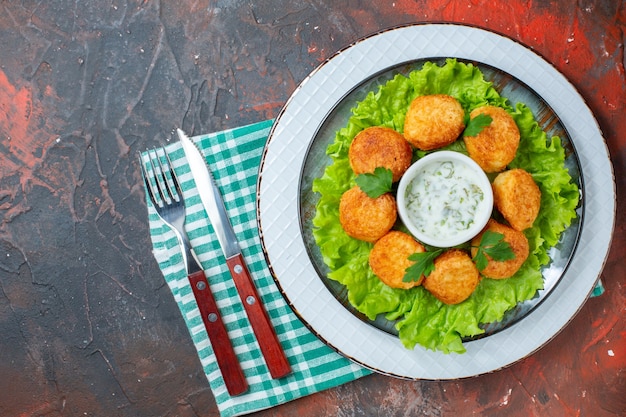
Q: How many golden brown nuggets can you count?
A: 8